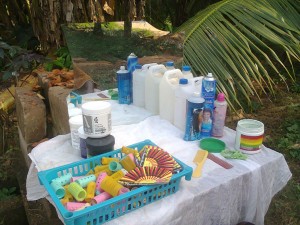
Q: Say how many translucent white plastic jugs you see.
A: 4